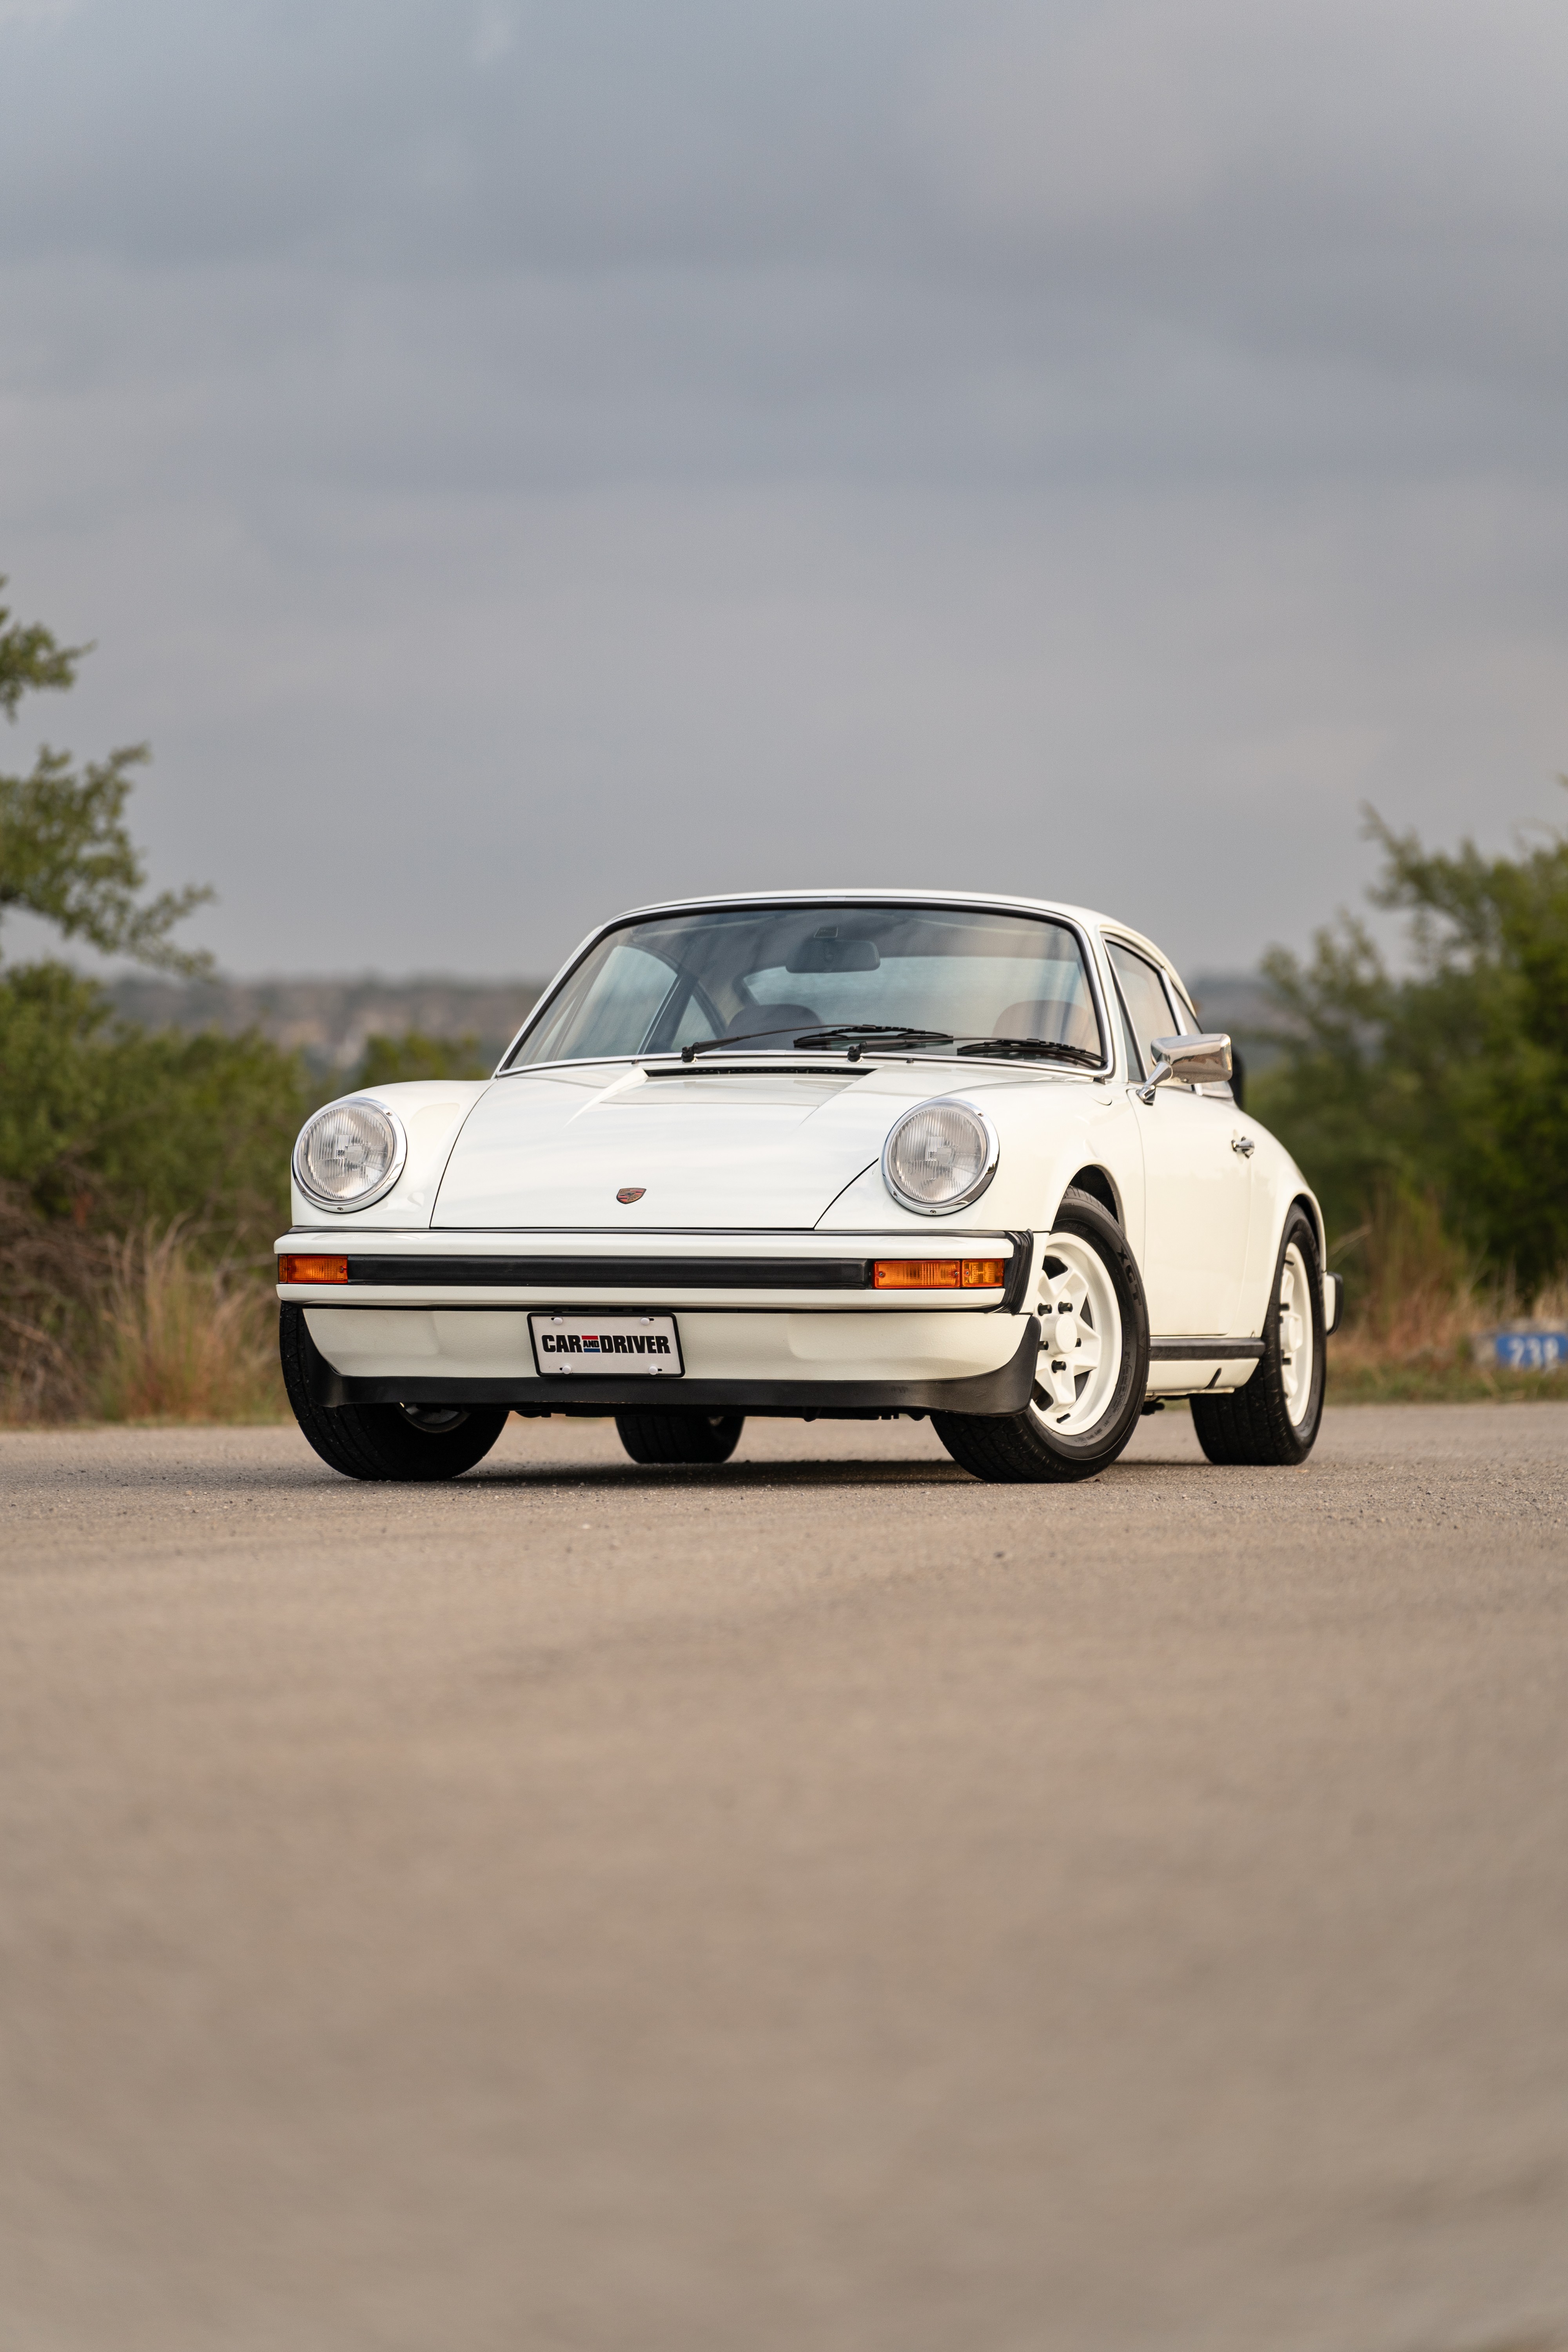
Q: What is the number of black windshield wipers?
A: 2